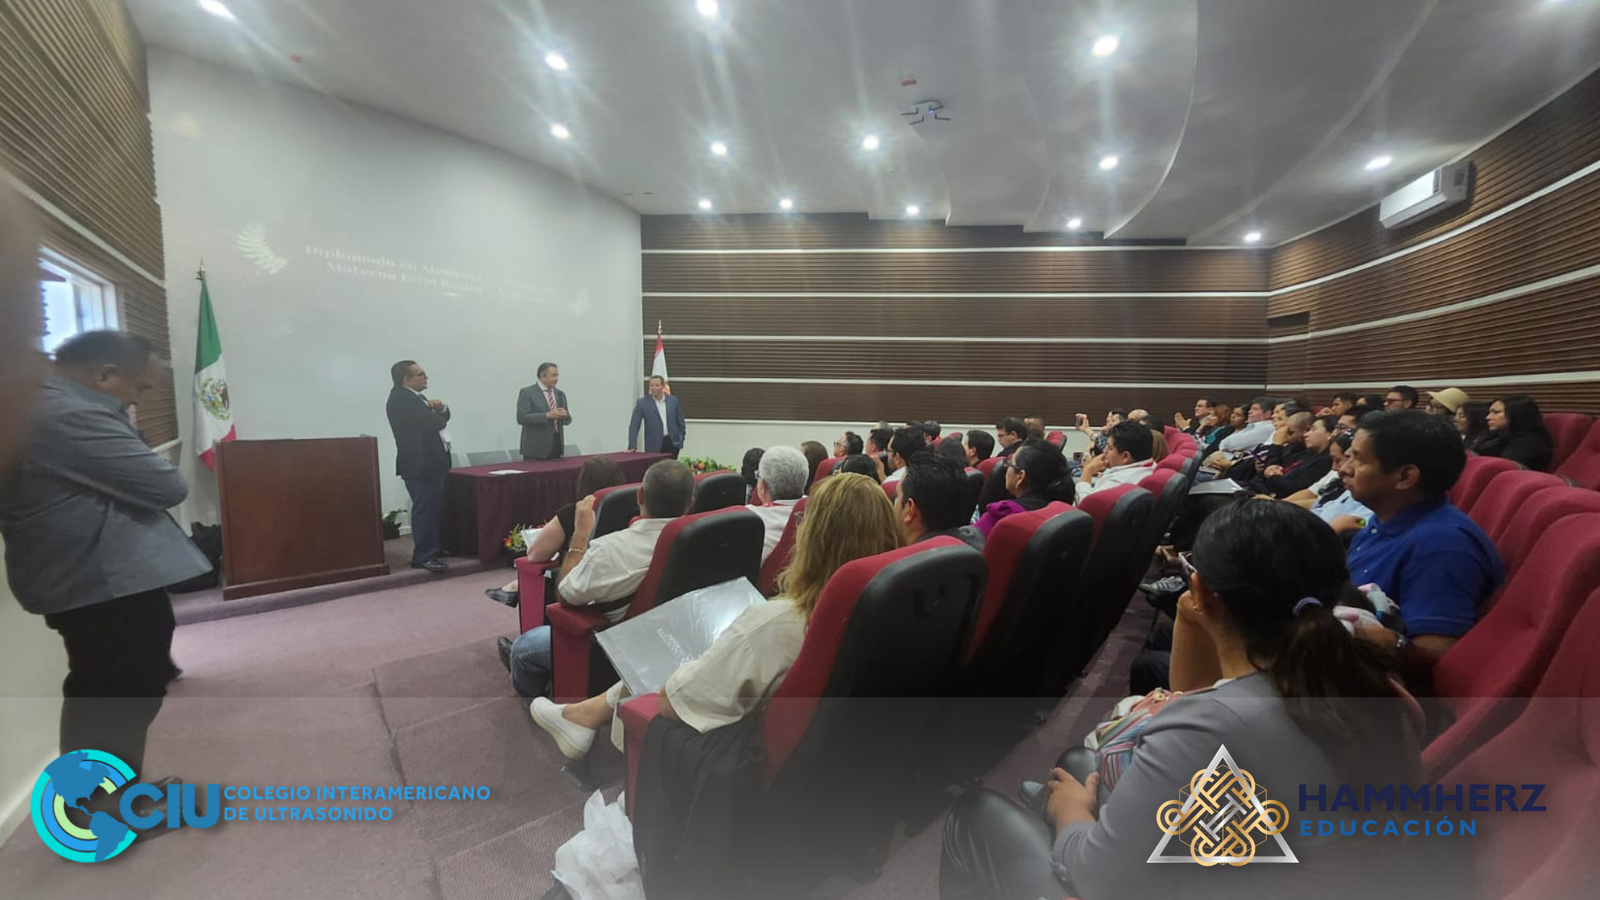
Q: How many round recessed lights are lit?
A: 14